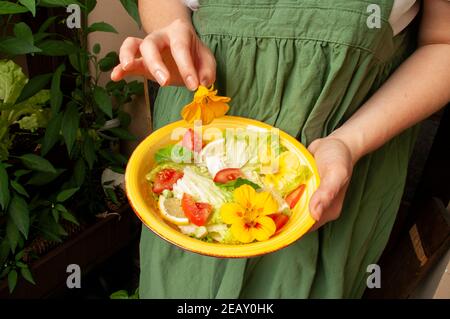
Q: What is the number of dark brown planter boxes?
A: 1